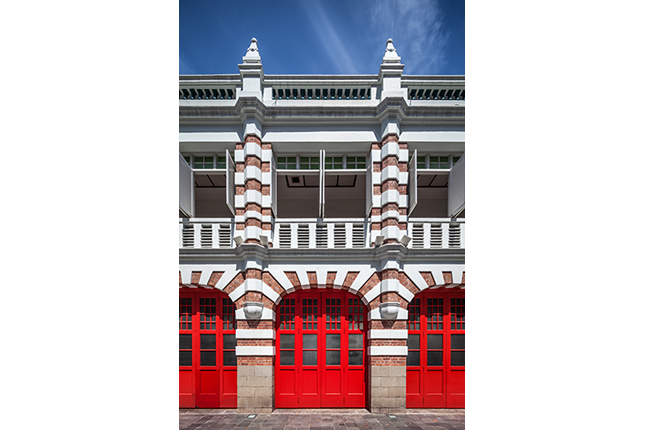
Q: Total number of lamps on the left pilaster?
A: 2